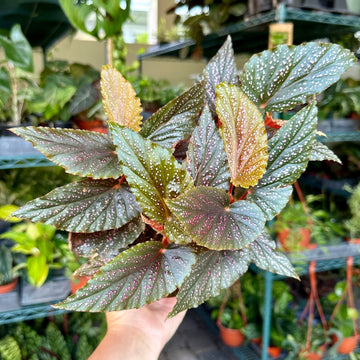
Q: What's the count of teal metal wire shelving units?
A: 2